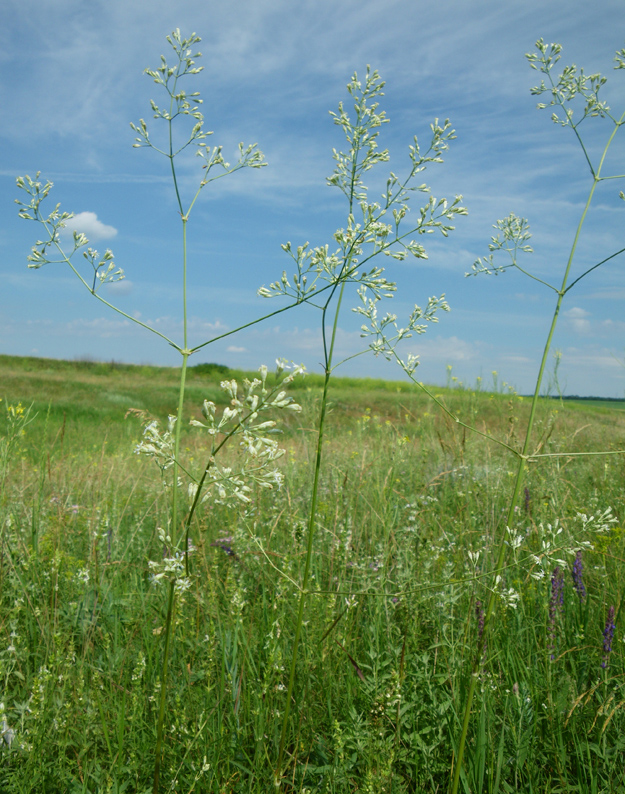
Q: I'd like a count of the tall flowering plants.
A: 3